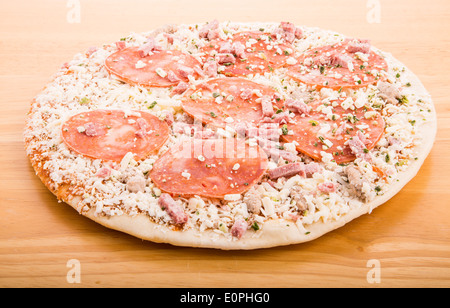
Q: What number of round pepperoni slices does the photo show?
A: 7